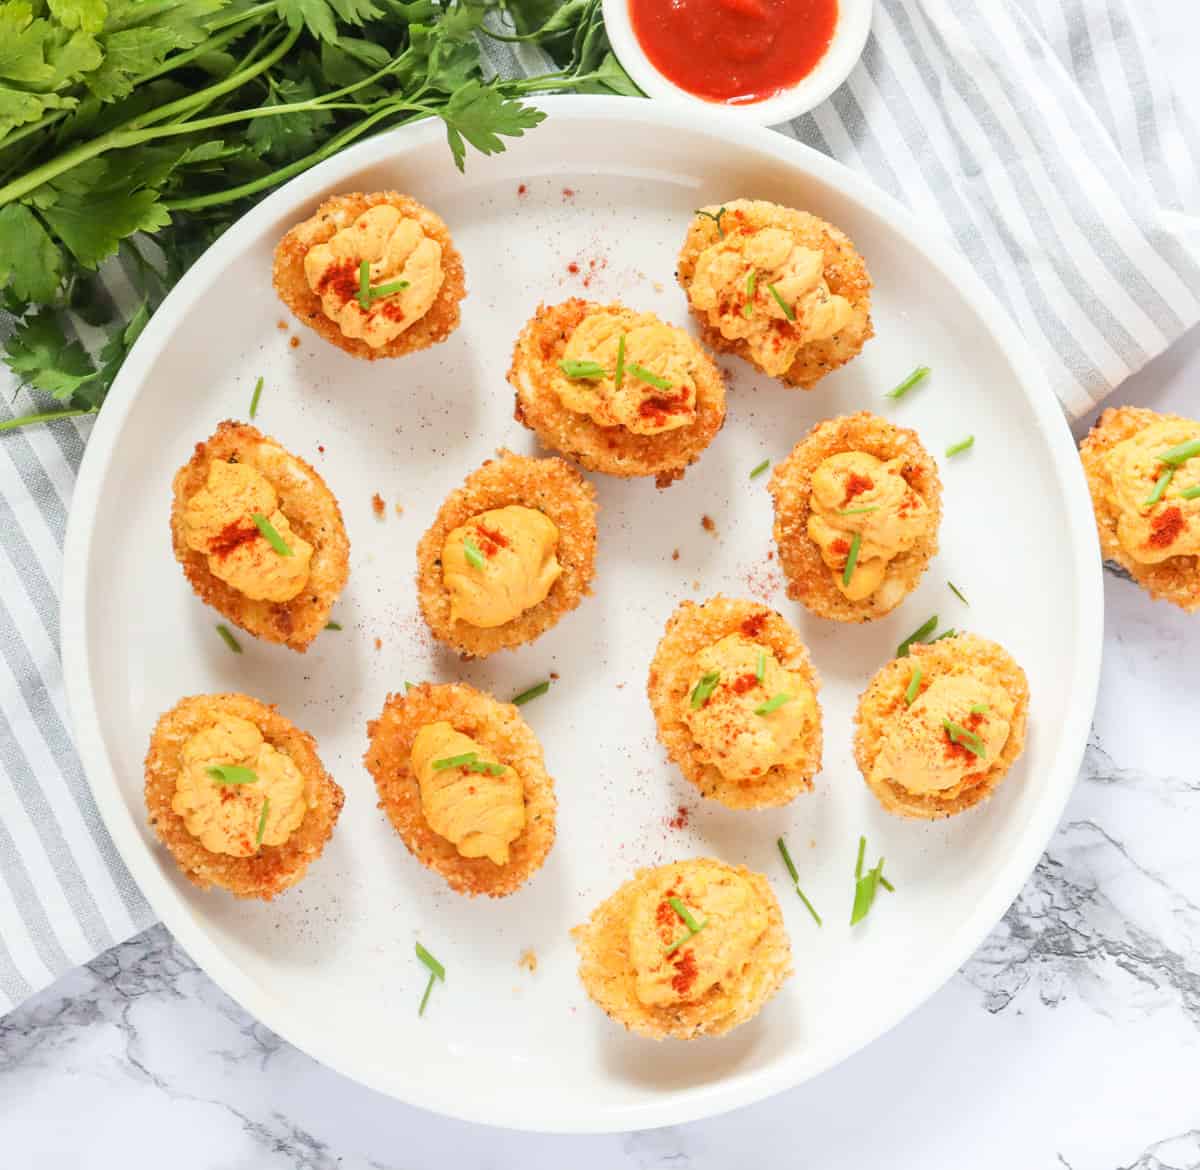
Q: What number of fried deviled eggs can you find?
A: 12